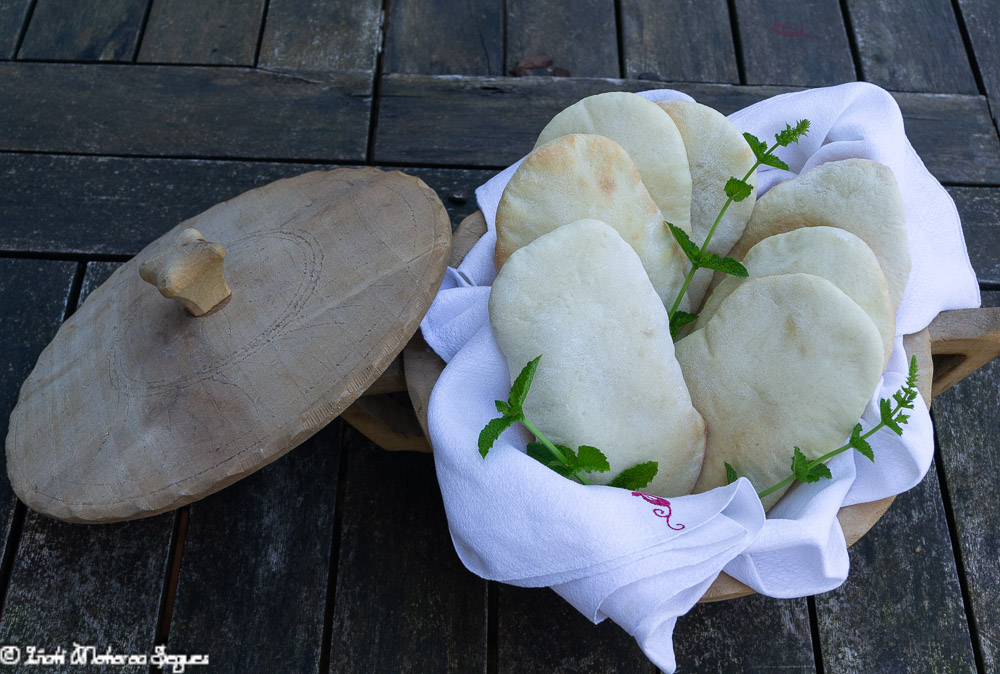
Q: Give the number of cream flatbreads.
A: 7